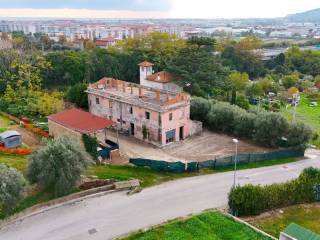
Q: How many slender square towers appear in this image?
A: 1